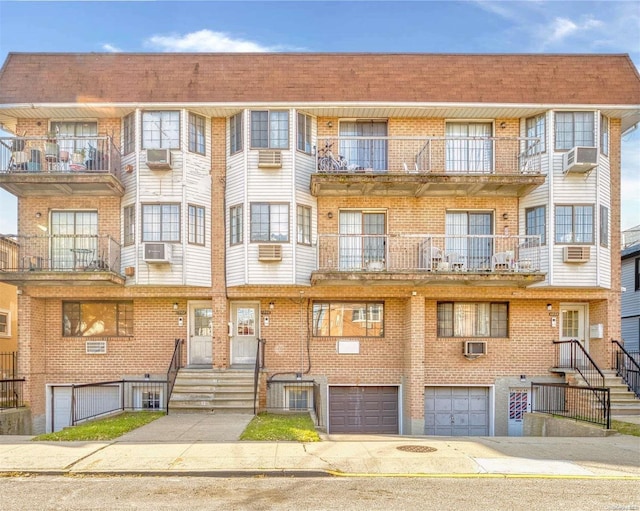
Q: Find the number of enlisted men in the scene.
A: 0